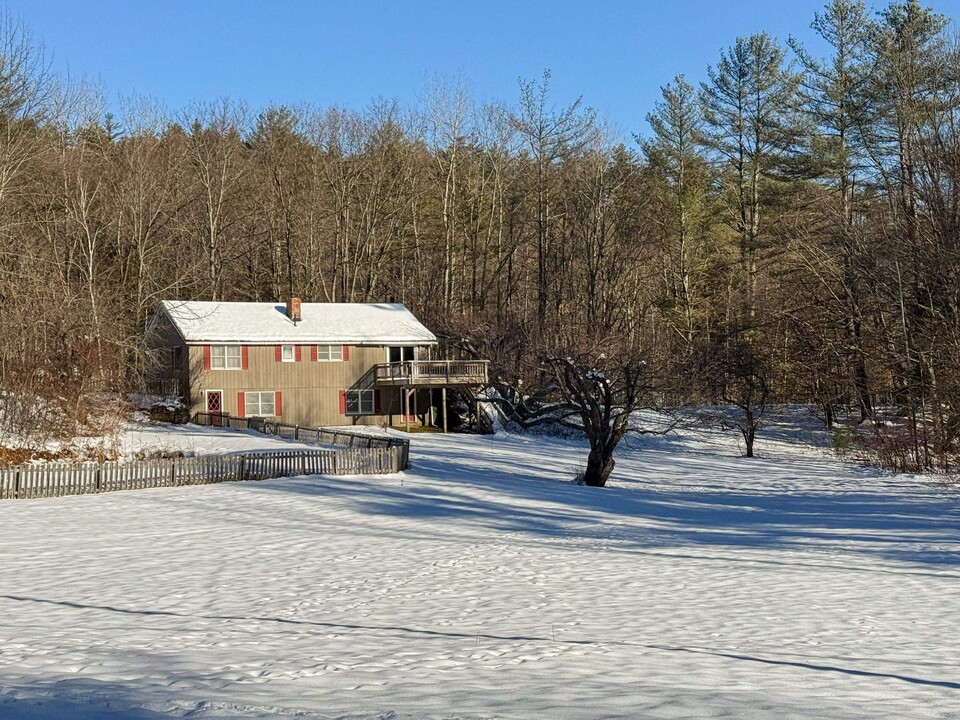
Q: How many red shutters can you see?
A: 10